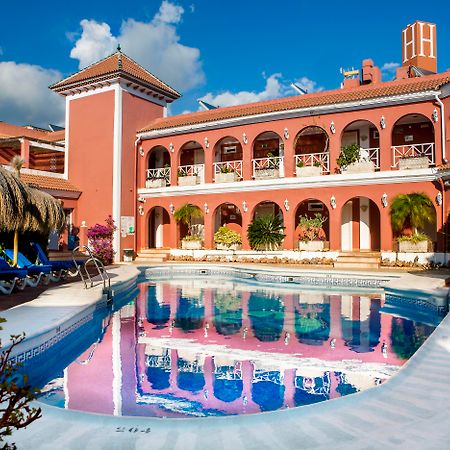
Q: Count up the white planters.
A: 11